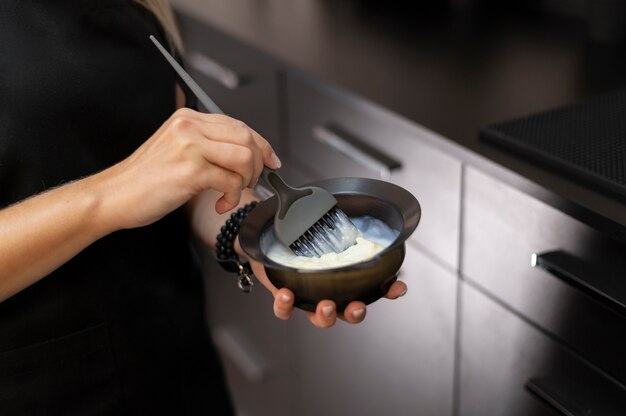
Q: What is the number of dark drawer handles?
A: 2